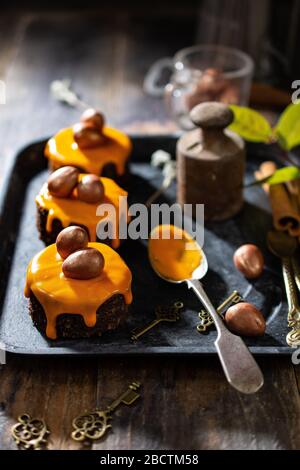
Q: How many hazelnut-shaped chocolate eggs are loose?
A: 2